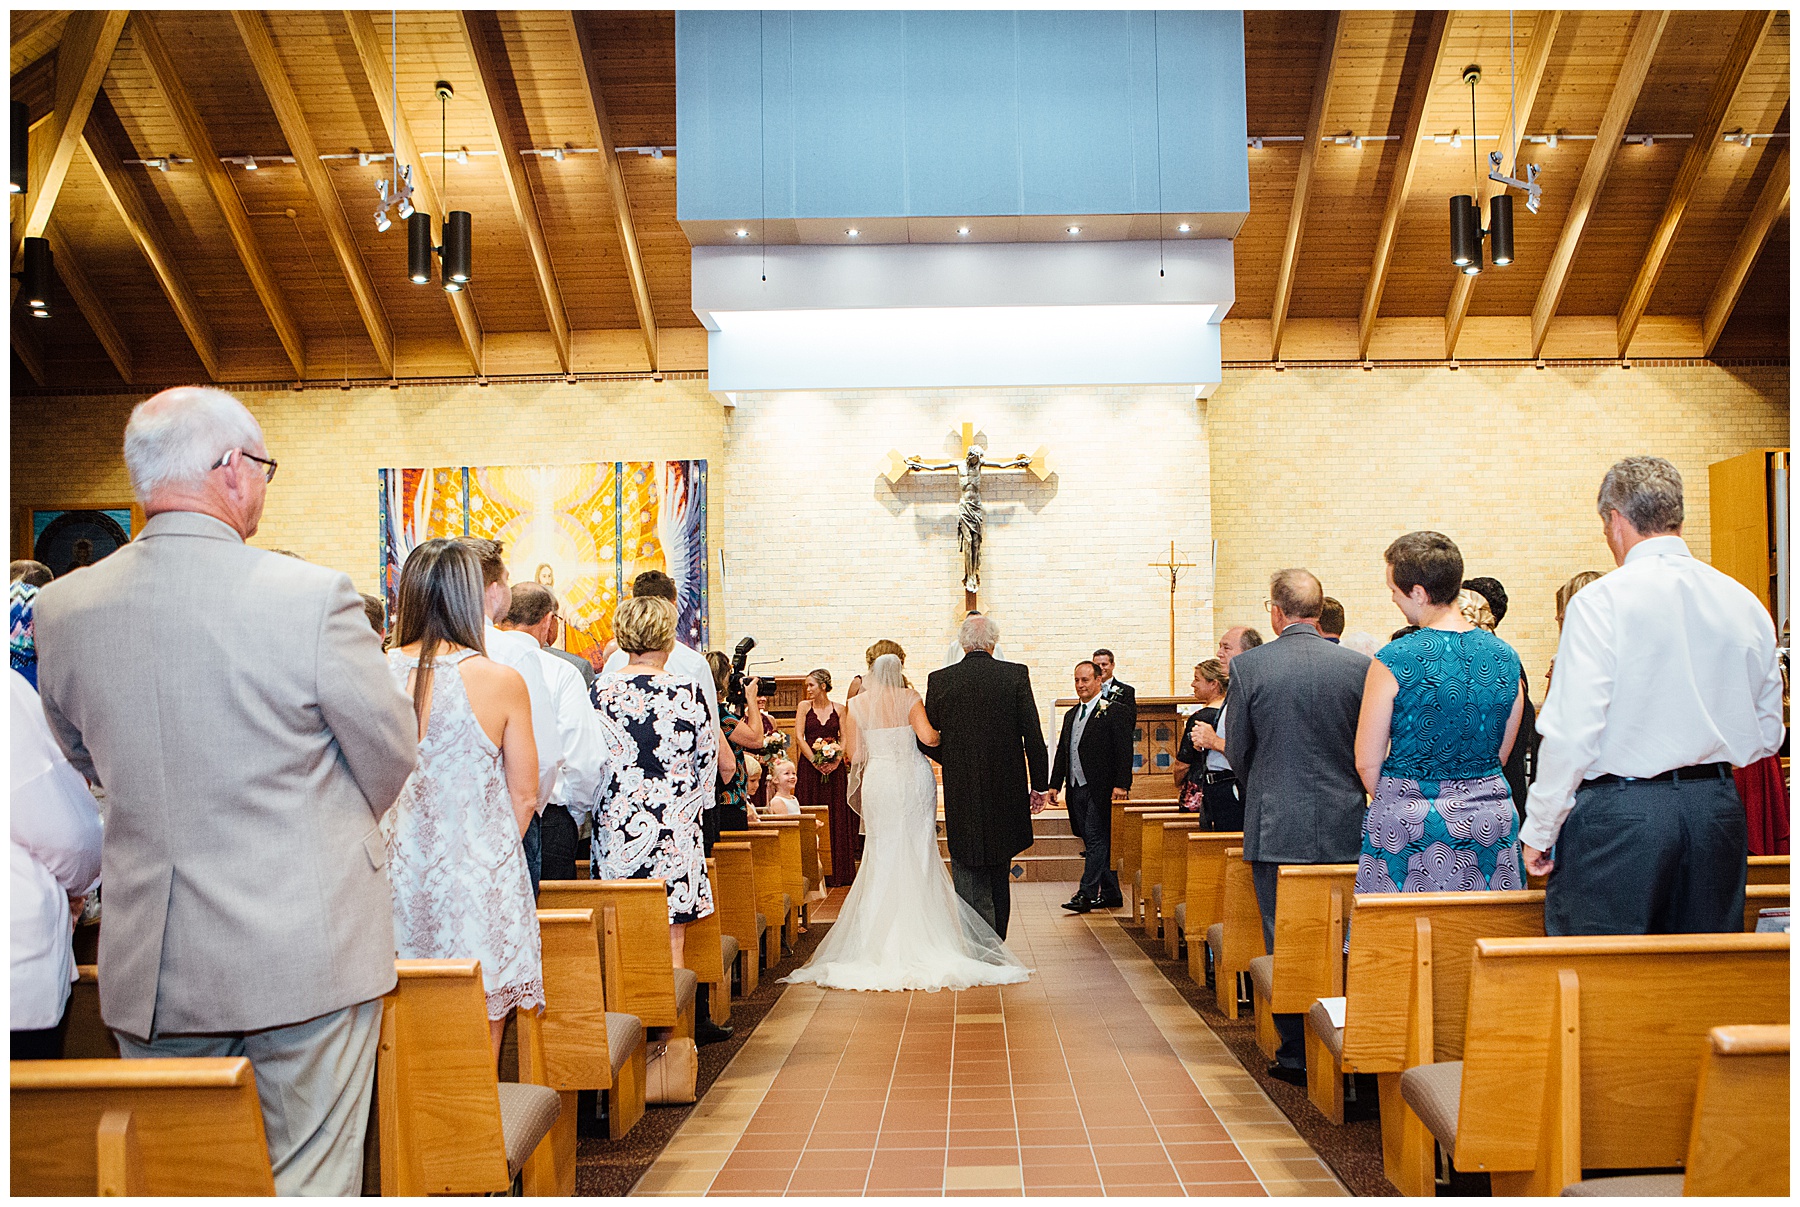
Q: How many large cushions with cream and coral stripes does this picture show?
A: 0